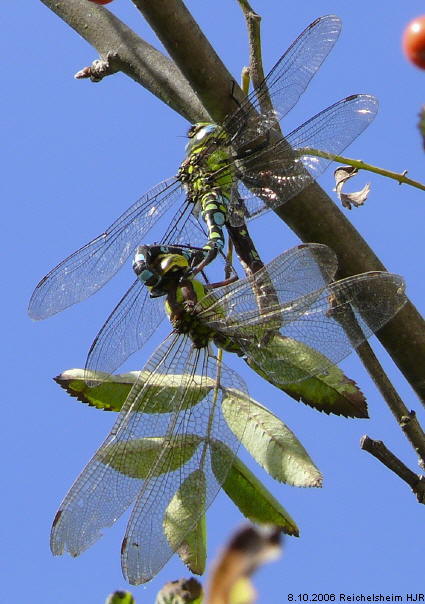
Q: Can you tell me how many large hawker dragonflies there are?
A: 2